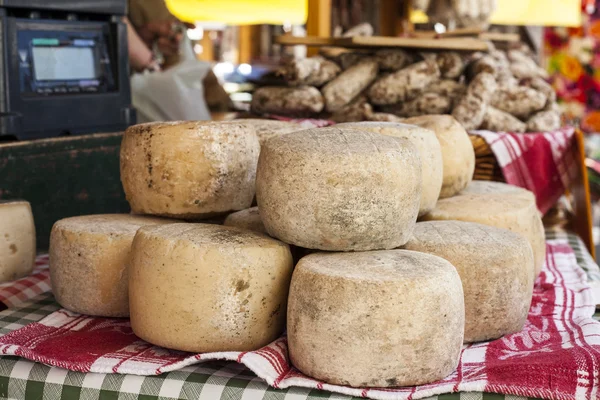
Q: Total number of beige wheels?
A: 12